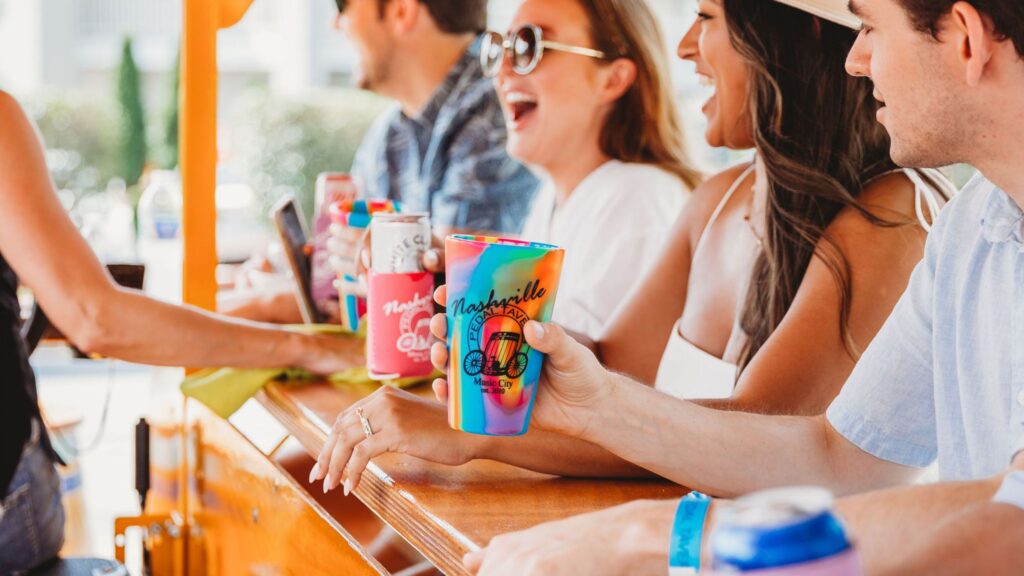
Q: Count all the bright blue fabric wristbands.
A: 1